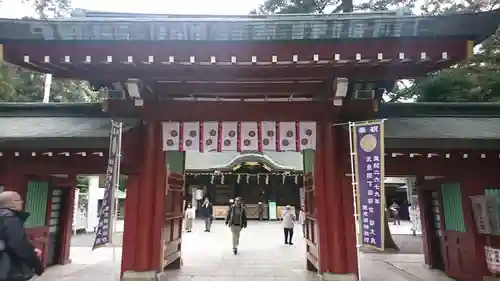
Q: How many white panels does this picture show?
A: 8